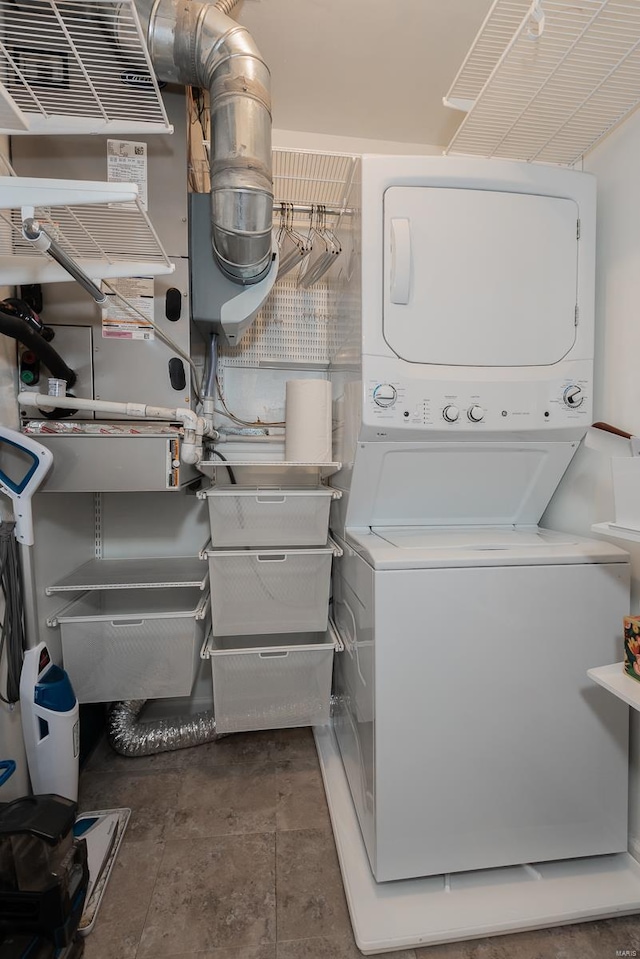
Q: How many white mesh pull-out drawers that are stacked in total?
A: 3